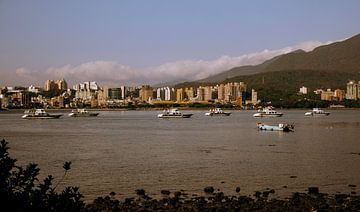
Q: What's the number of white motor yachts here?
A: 6